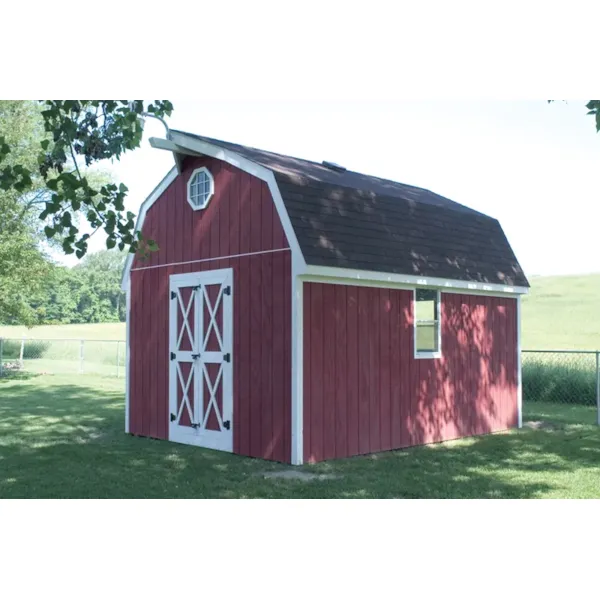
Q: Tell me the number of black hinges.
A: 6